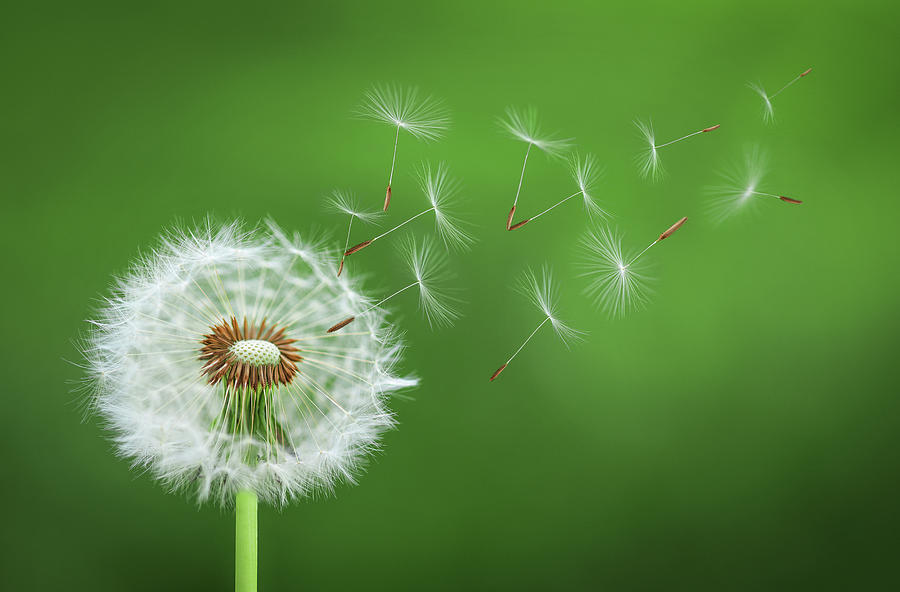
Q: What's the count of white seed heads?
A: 11